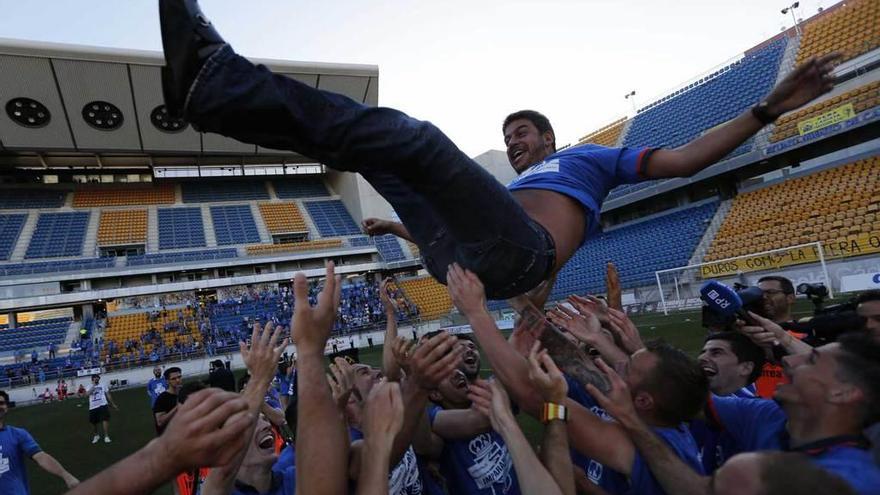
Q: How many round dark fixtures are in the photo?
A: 3